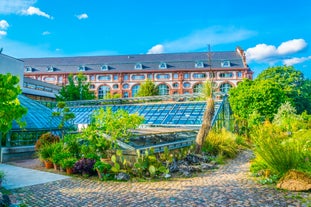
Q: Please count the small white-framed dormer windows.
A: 8